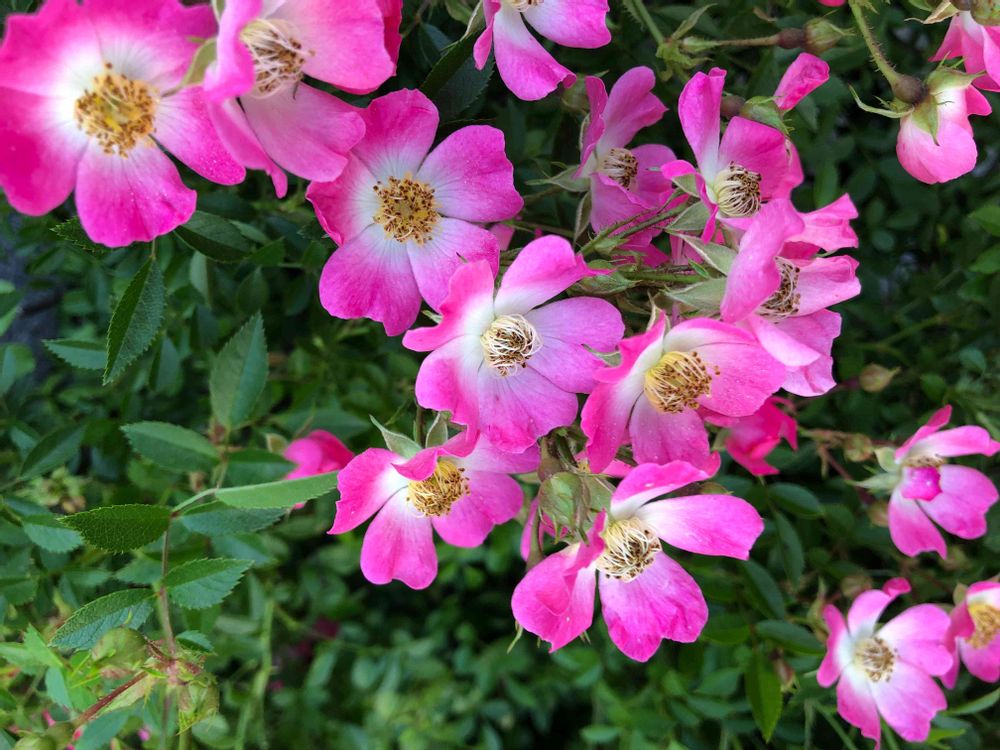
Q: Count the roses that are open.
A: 14